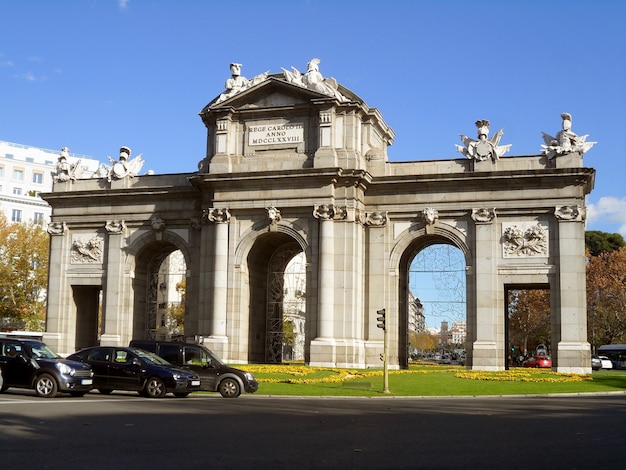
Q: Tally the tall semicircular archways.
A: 3